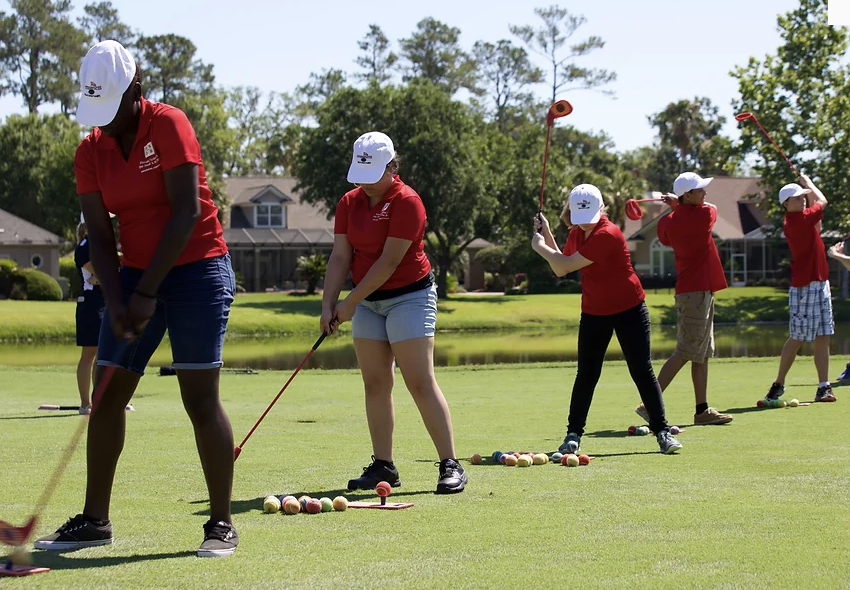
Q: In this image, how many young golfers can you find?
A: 5